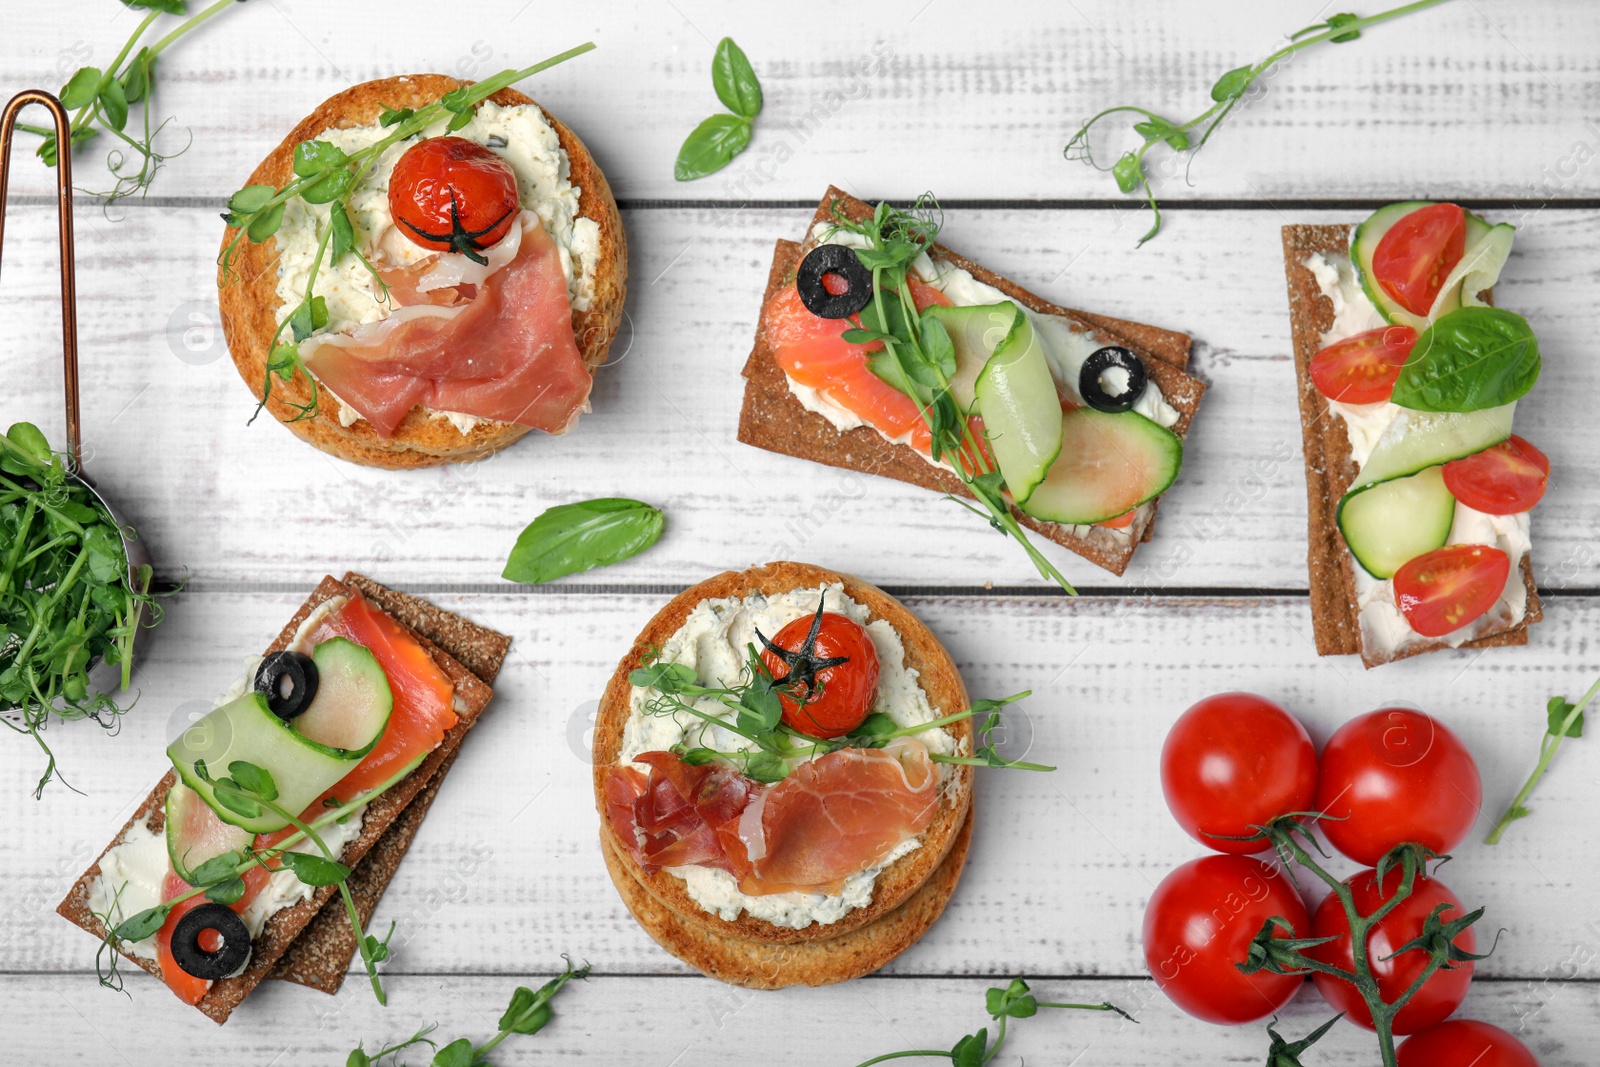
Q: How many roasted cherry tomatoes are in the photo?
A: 2